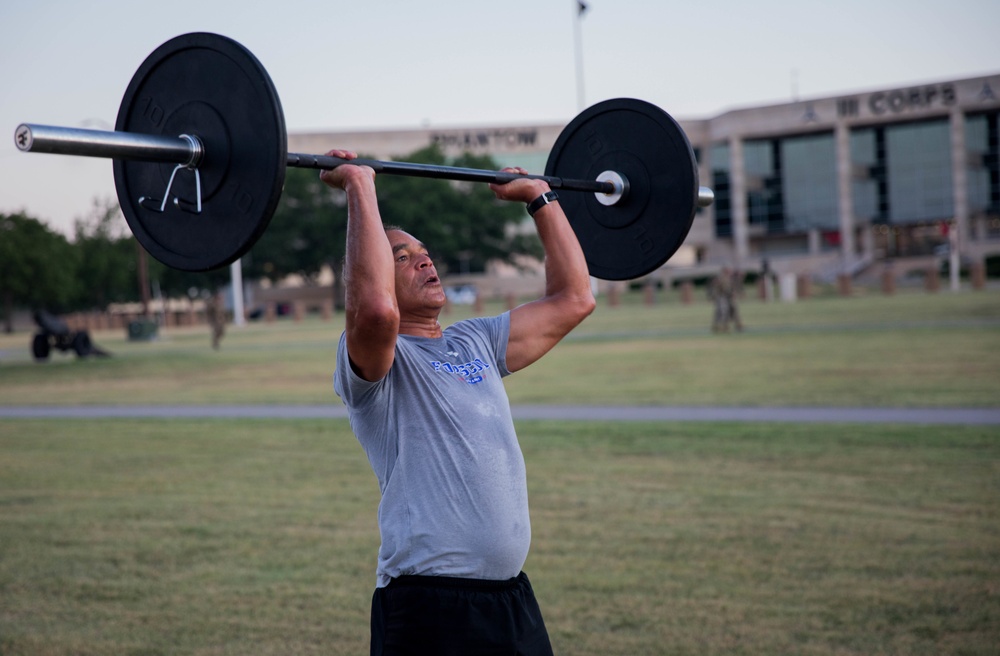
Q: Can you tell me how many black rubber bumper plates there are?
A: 2